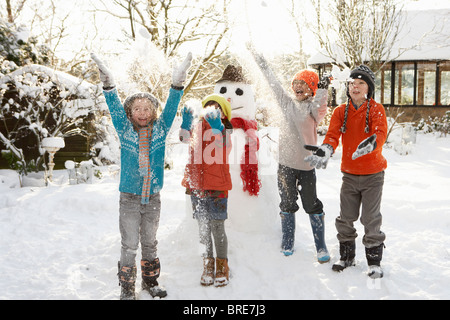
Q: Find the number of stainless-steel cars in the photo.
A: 0